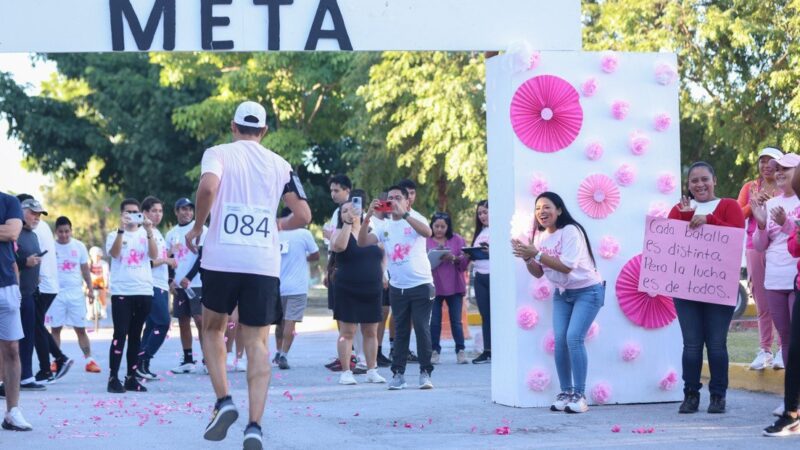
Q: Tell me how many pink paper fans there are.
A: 3